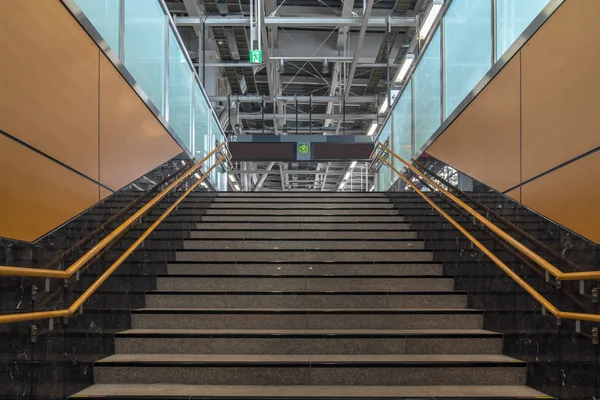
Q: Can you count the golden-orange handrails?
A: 4